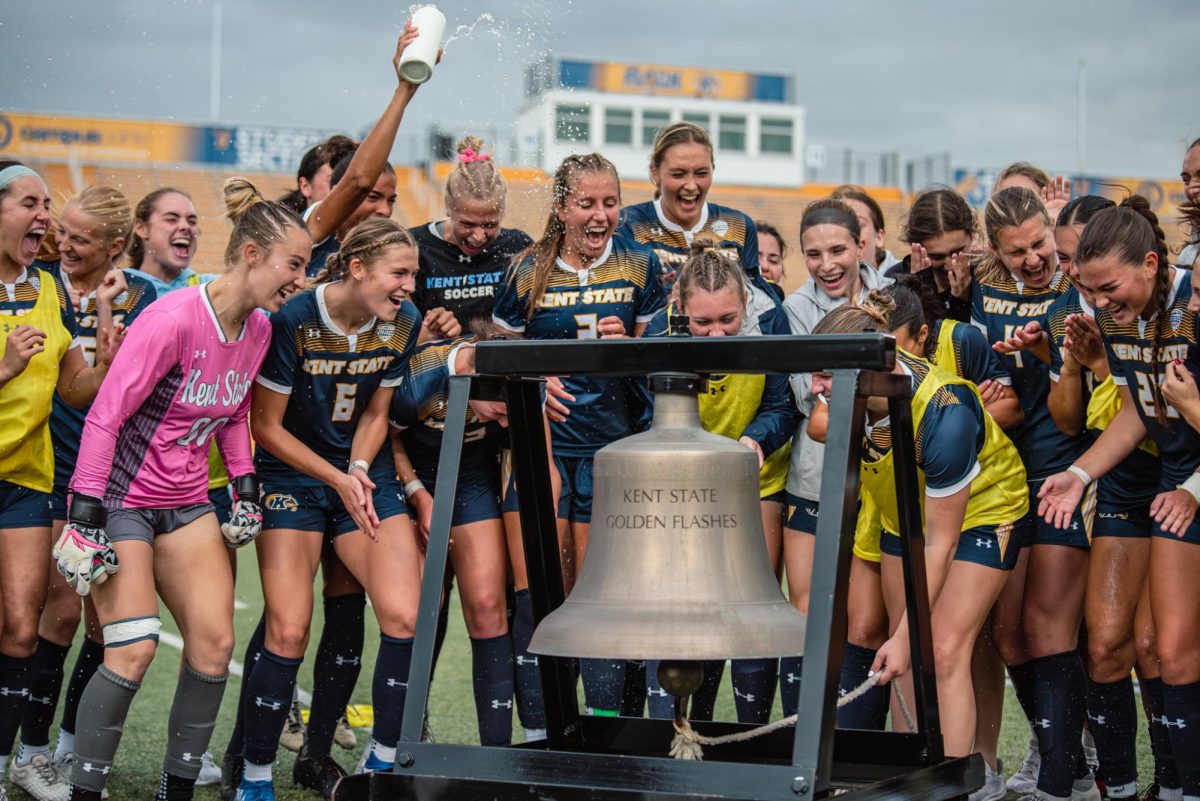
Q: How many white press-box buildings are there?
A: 1